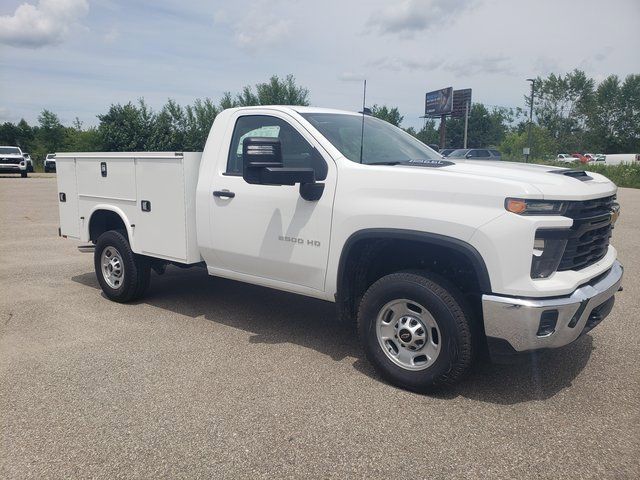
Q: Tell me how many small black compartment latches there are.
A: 3